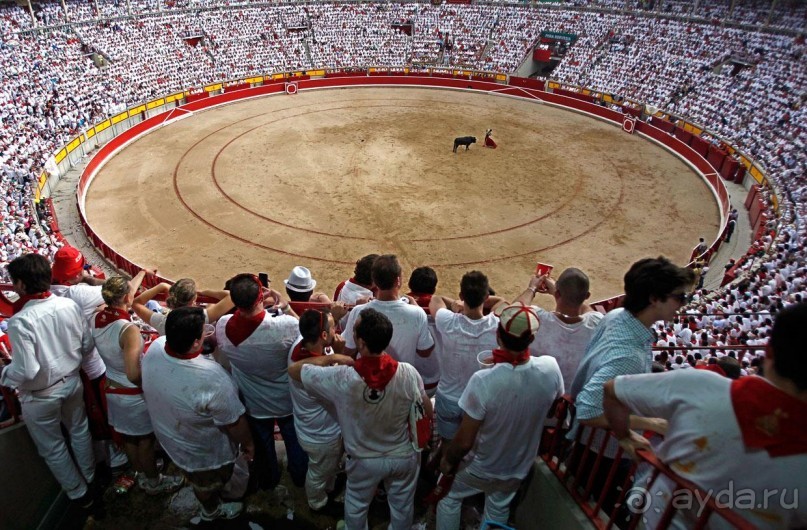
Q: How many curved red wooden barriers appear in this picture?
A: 1